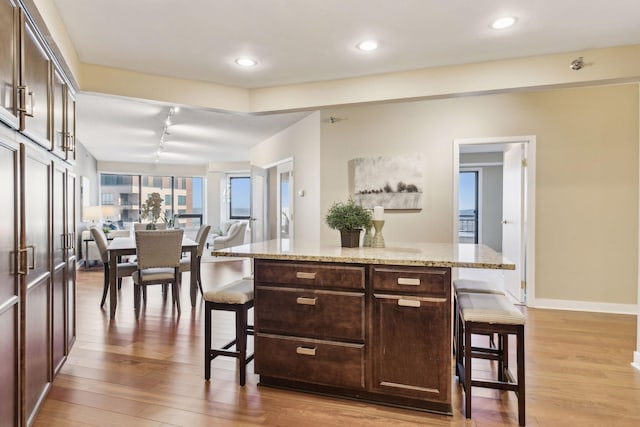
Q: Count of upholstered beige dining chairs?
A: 4